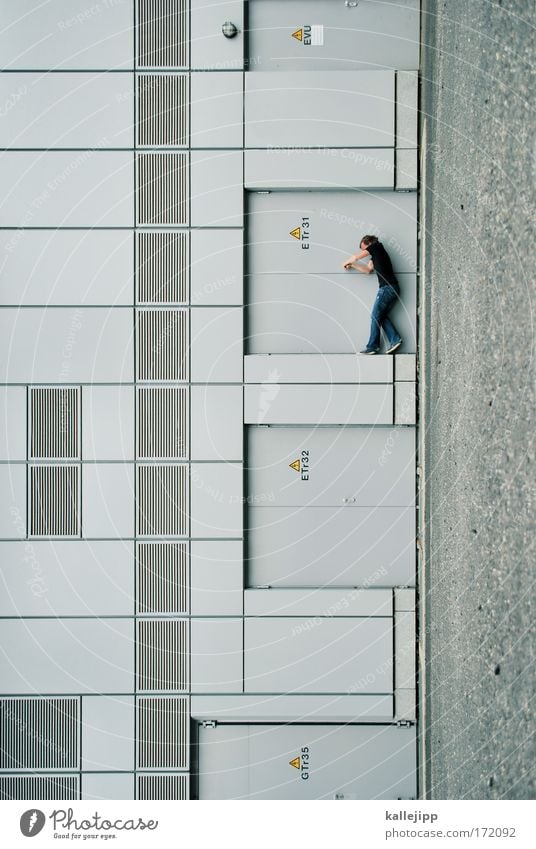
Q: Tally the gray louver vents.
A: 15